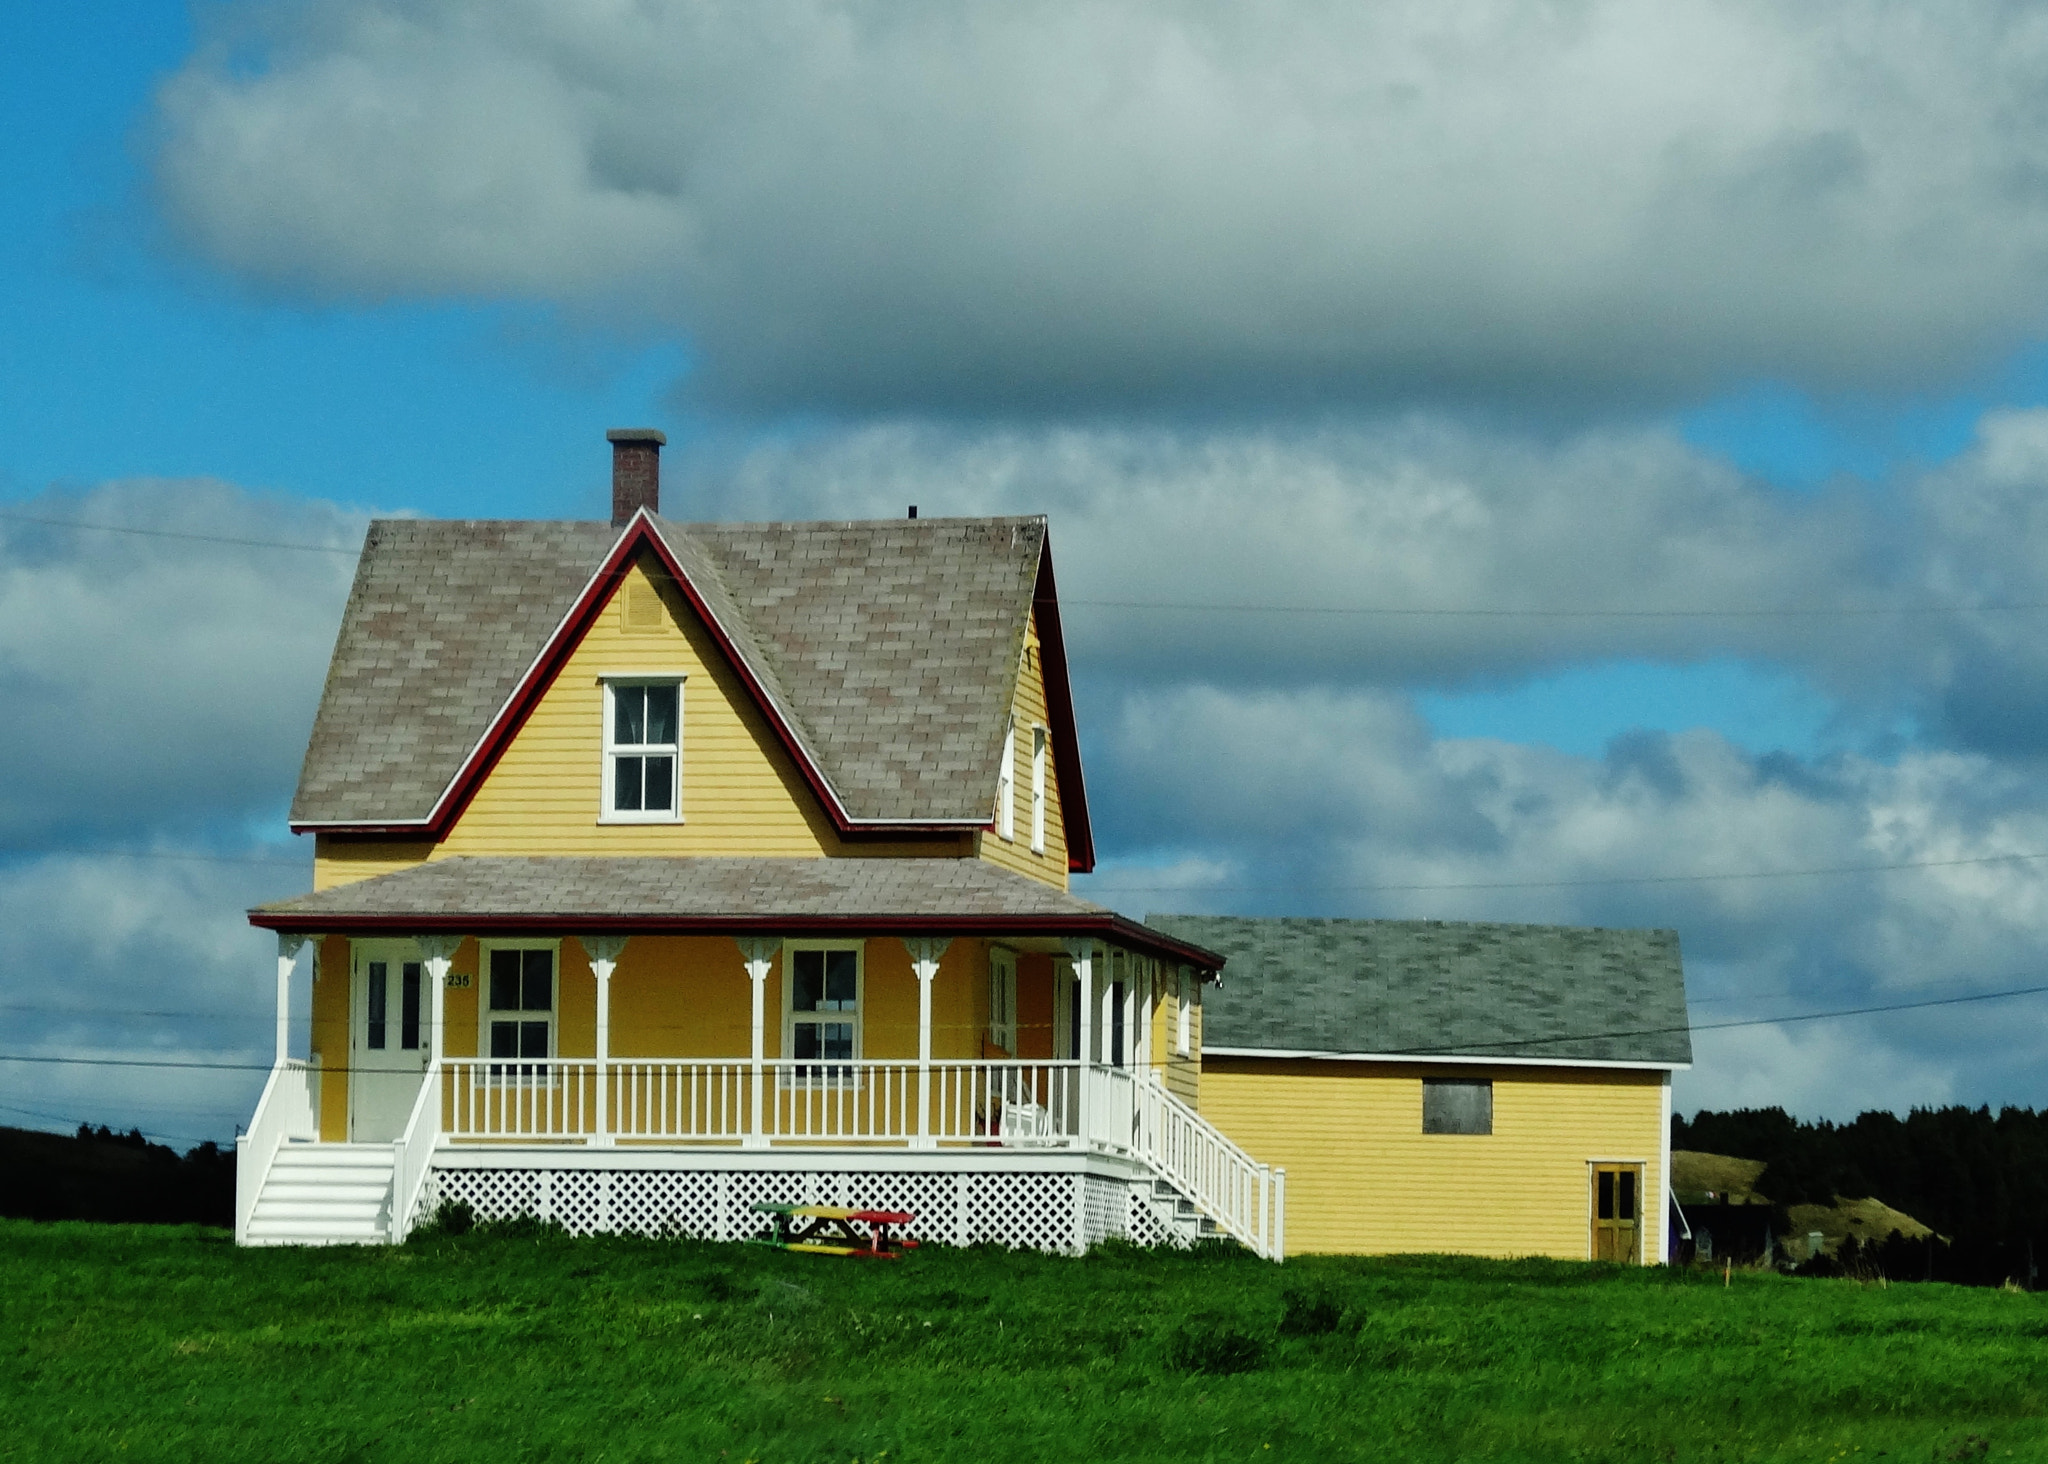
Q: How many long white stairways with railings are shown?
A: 2